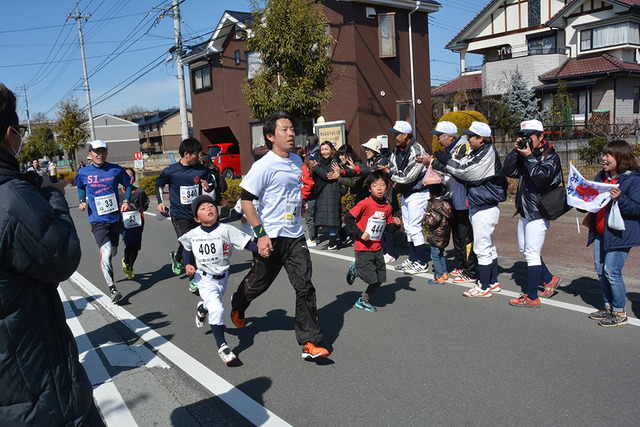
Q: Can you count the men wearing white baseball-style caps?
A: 5